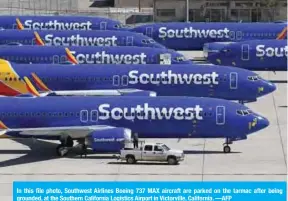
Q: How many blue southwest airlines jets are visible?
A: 7